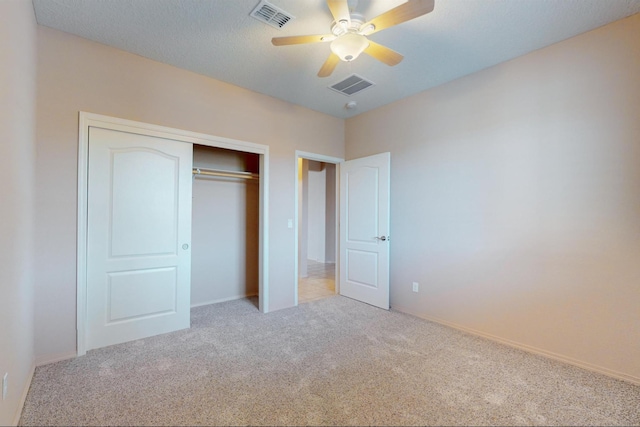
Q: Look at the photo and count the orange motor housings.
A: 0